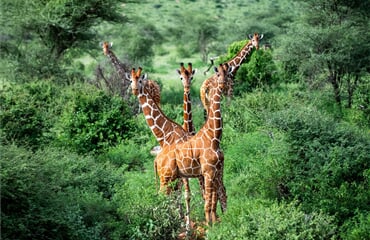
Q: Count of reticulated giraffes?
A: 5